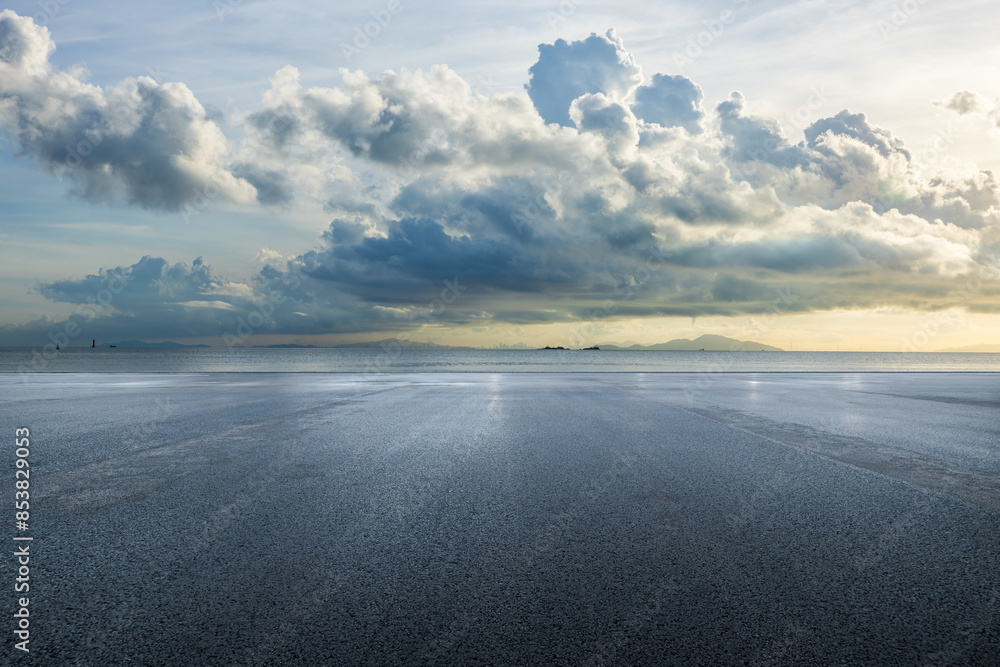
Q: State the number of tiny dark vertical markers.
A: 2